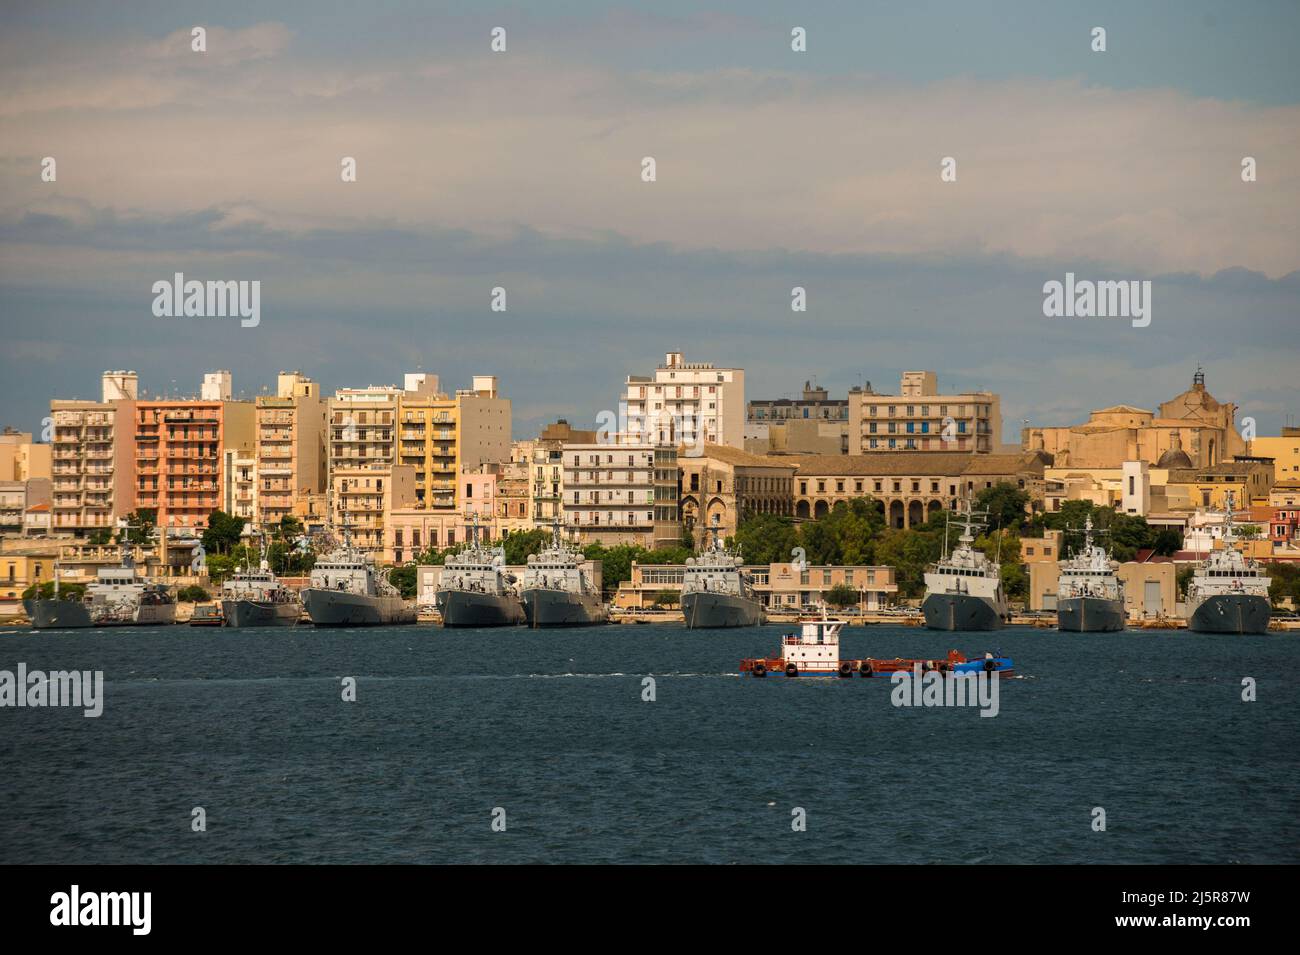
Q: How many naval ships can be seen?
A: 9